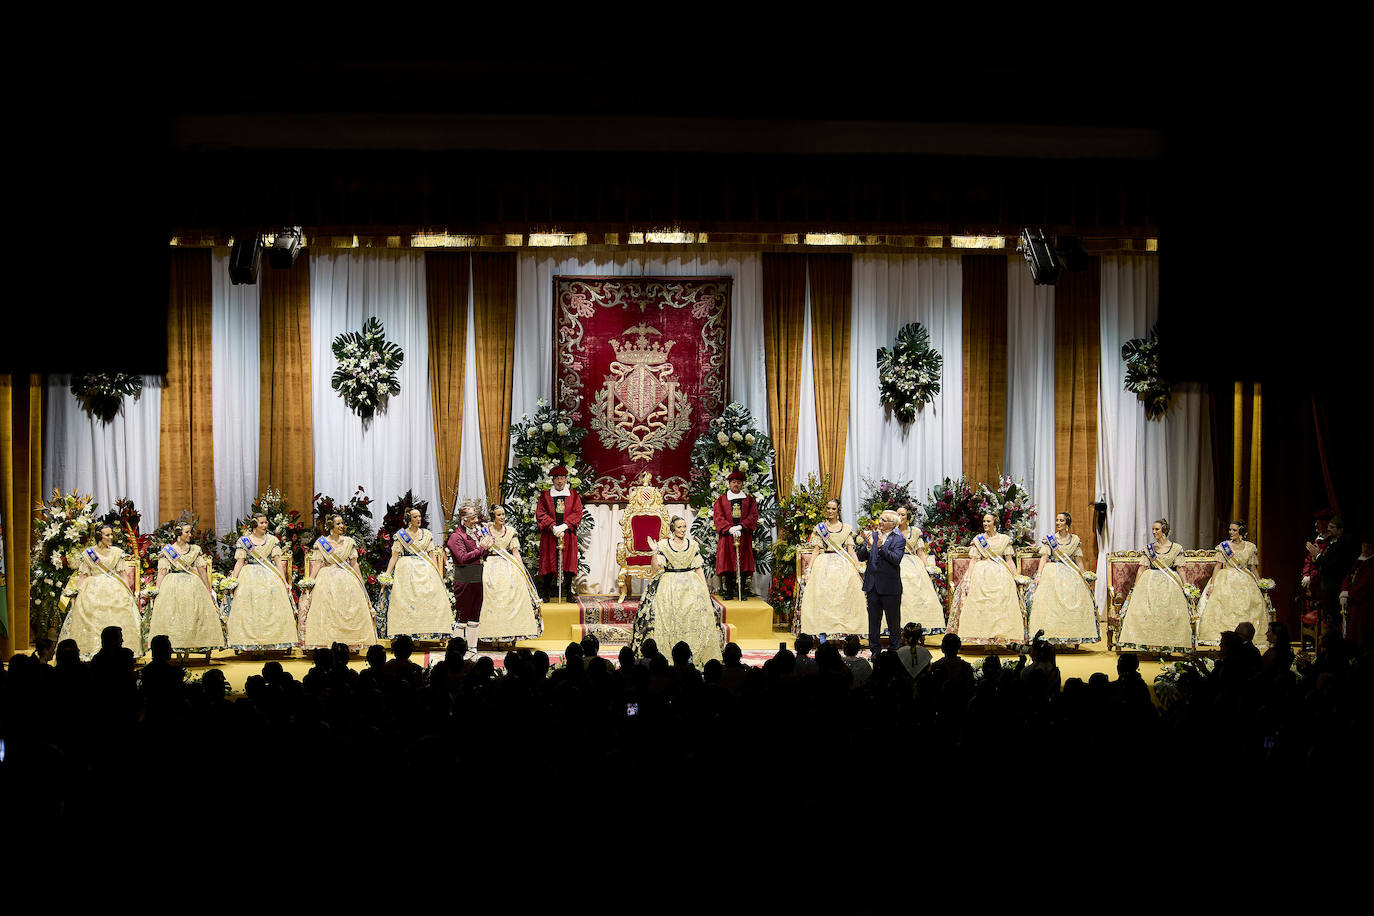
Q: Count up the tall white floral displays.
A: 2